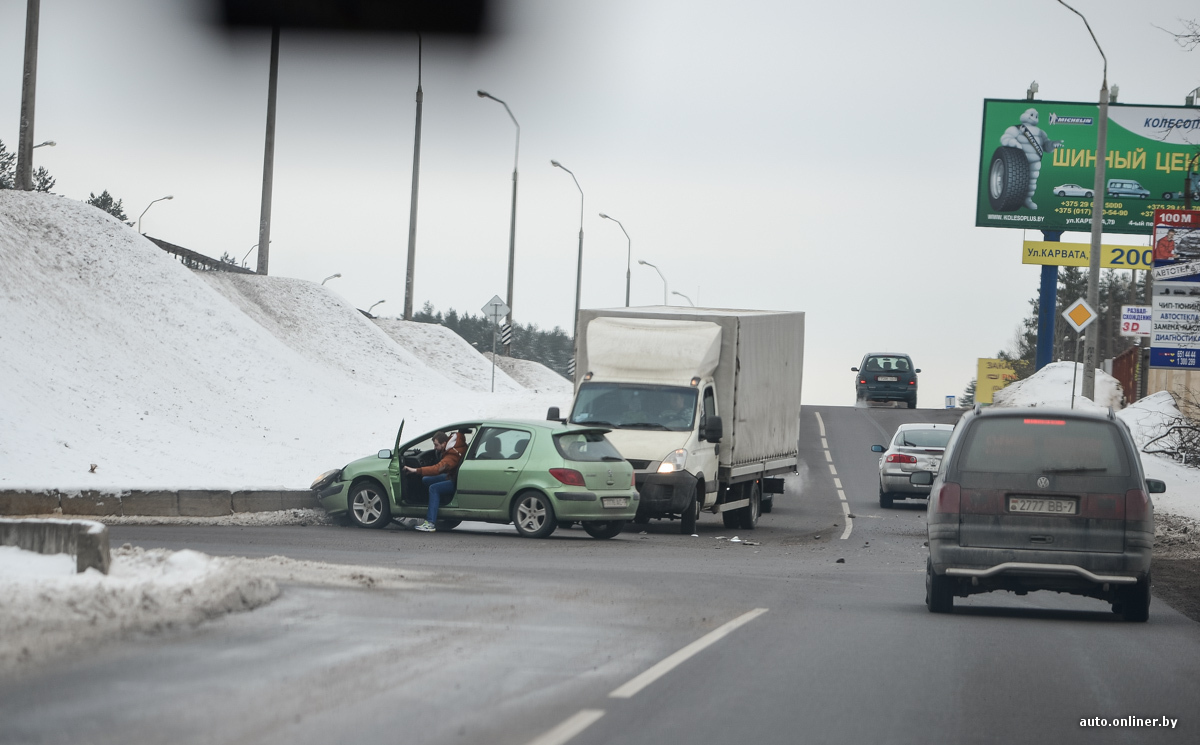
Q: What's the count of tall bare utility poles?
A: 3